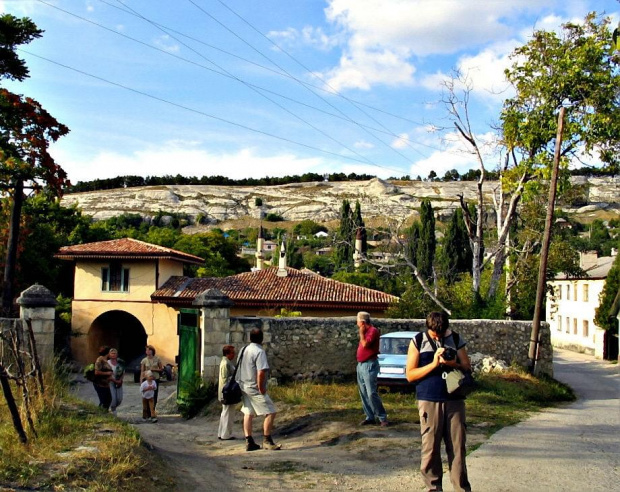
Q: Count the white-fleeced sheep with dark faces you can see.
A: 0